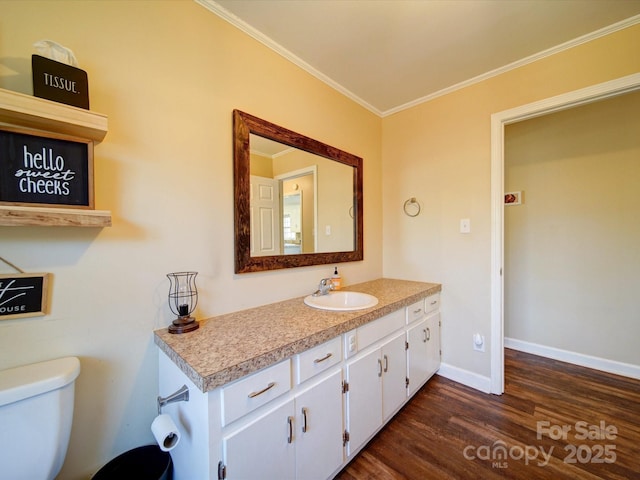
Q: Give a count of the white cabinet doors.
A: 6